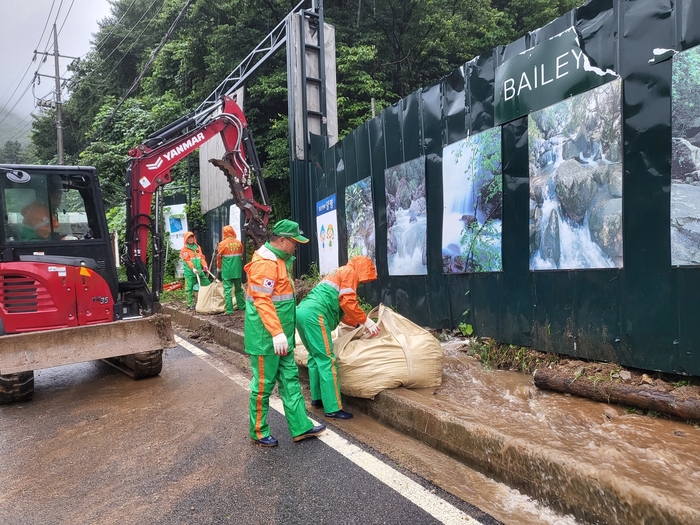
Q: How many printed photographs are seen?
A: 5